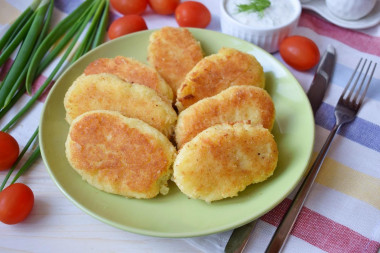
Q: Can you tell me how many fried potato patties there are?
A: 7